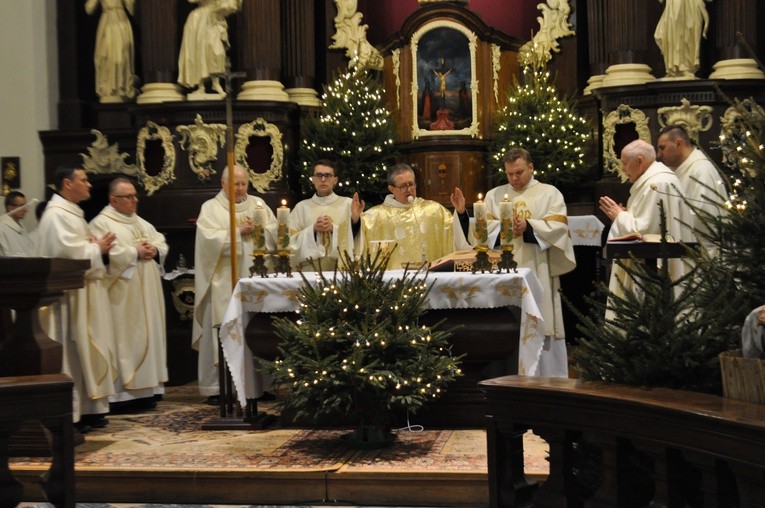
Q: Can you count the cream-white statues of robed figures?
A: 3